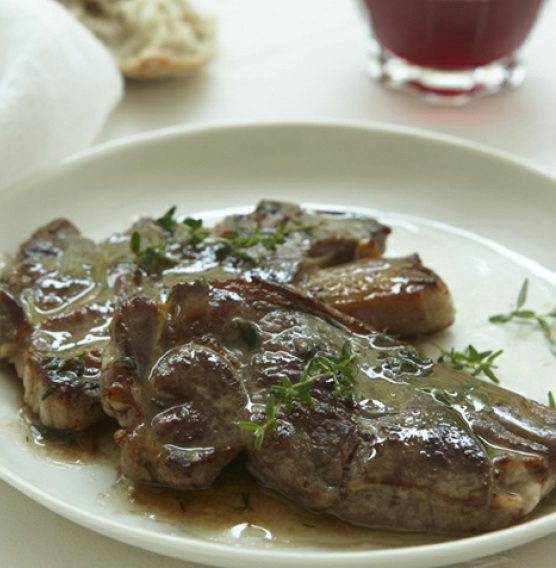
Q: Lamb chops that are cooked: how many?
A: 2